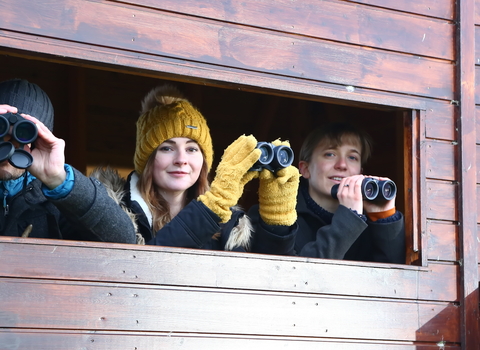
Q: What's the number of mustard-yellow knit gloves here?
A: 2